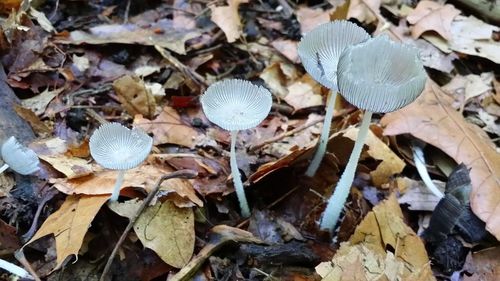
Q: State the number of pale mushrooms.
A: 5